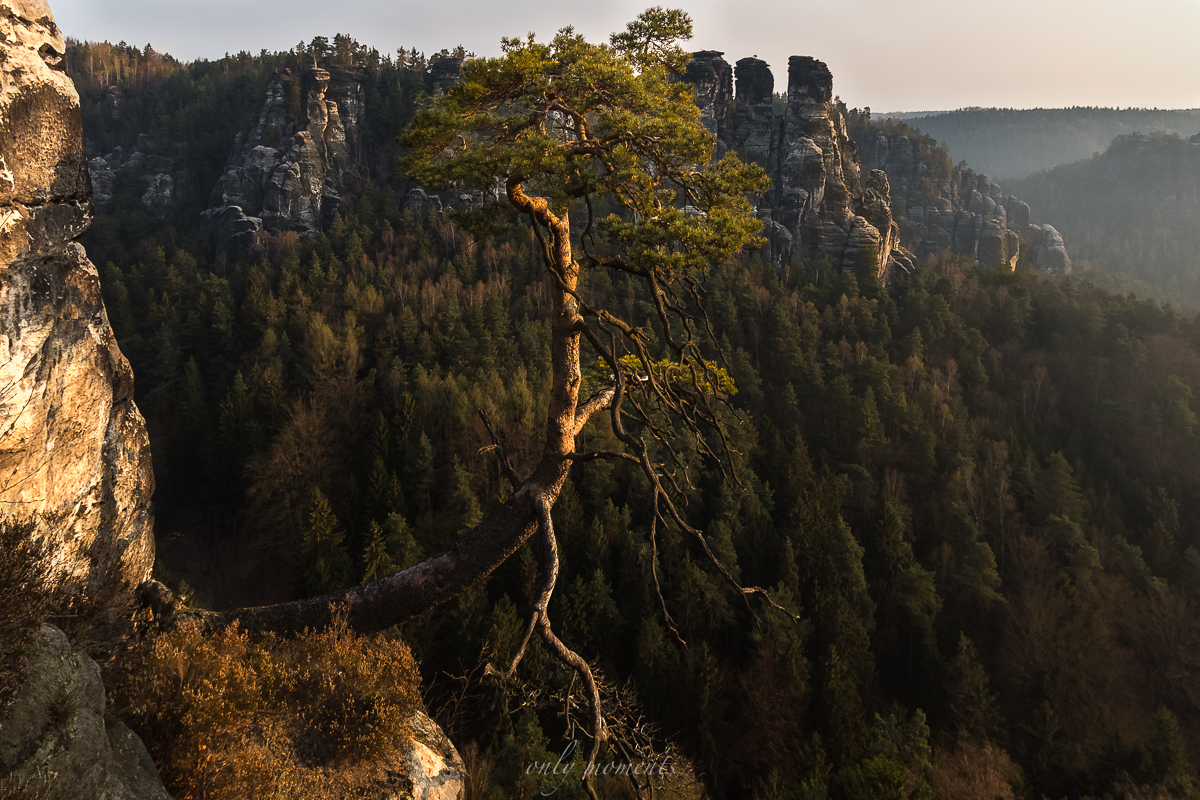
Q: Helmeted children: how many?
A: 0